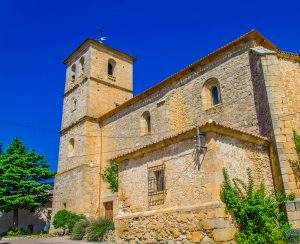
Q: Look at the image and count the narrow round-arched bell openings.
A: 3